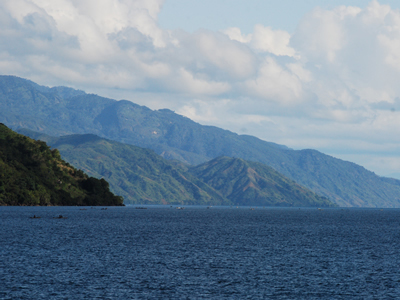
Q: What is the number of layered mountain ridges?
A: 3